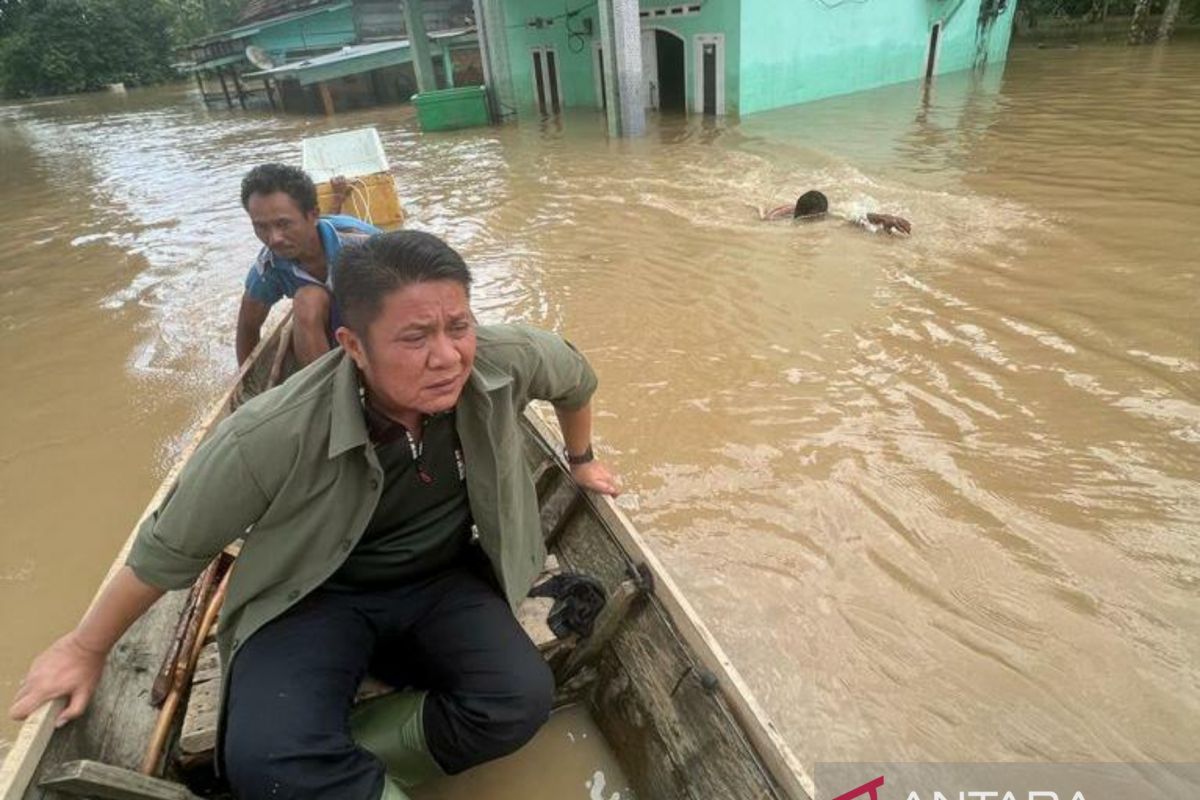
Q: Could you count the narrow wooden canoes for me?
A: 1